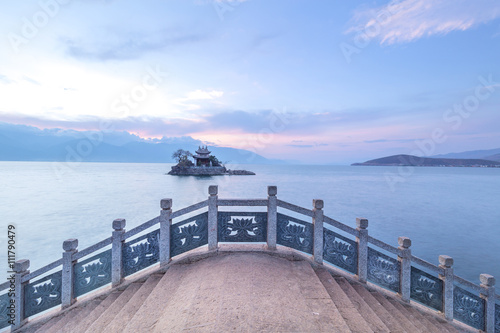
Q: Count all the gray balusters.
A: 11